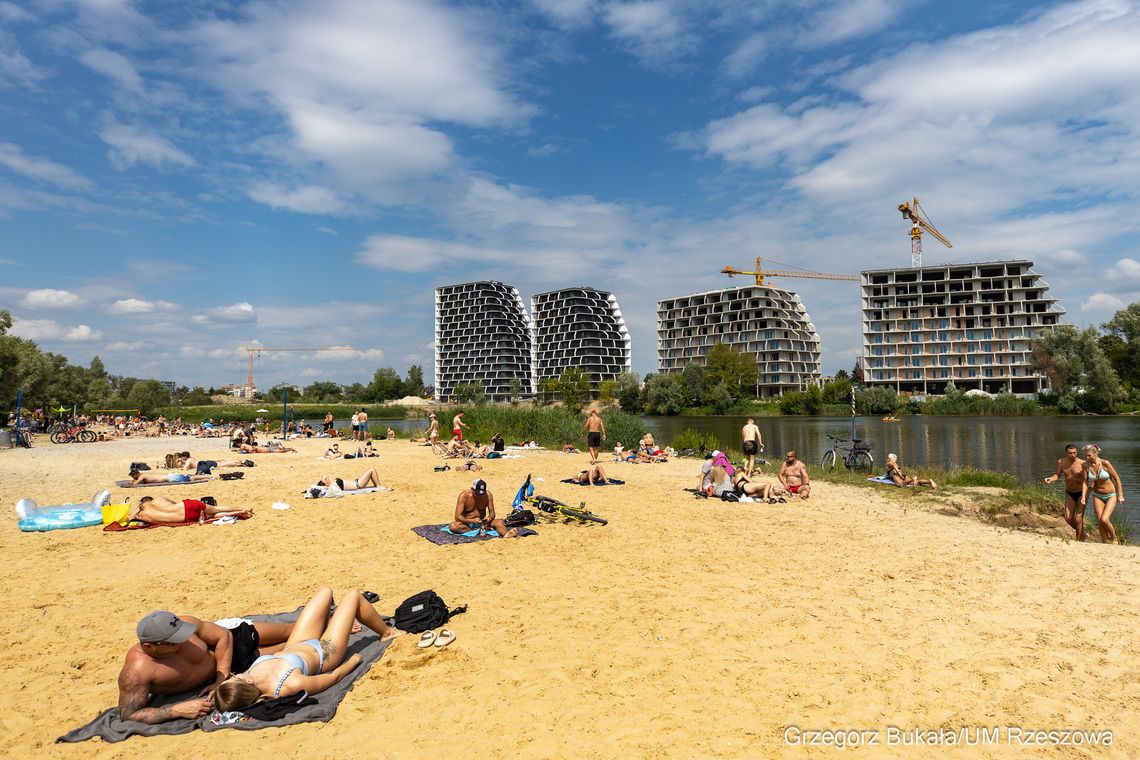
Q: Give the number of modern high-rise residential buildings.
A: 4